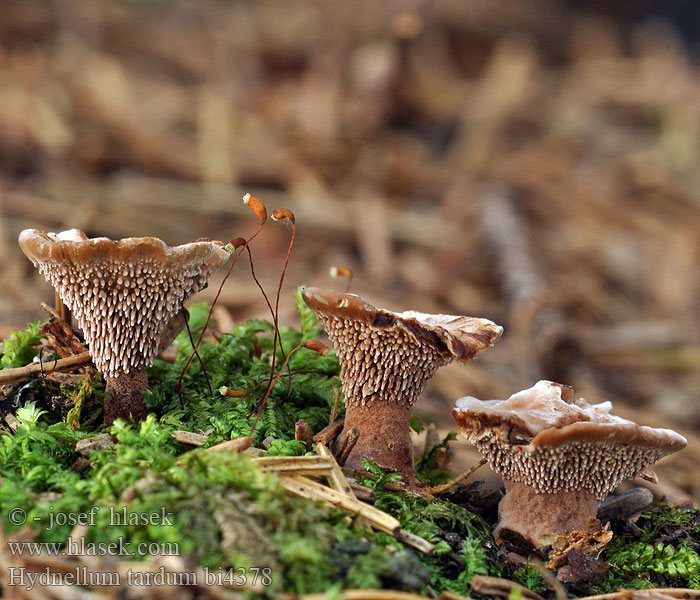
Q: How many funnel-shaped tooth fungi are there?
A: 3